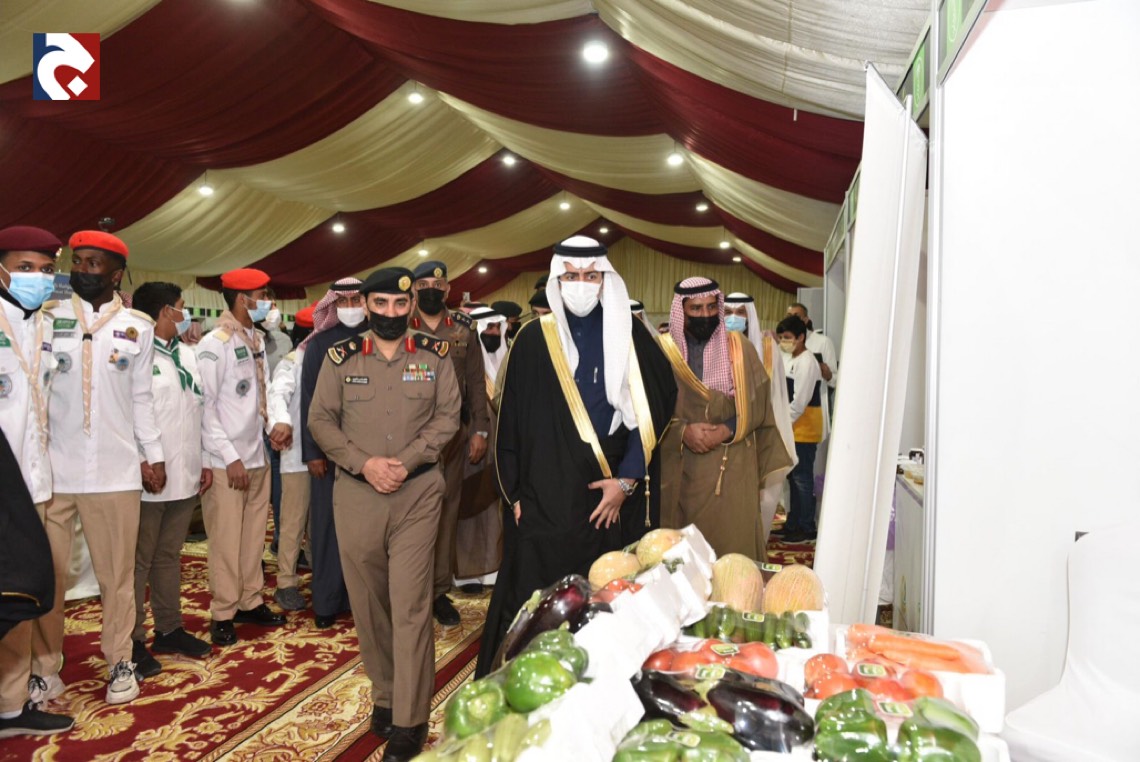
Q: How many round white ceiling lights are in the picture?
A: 13